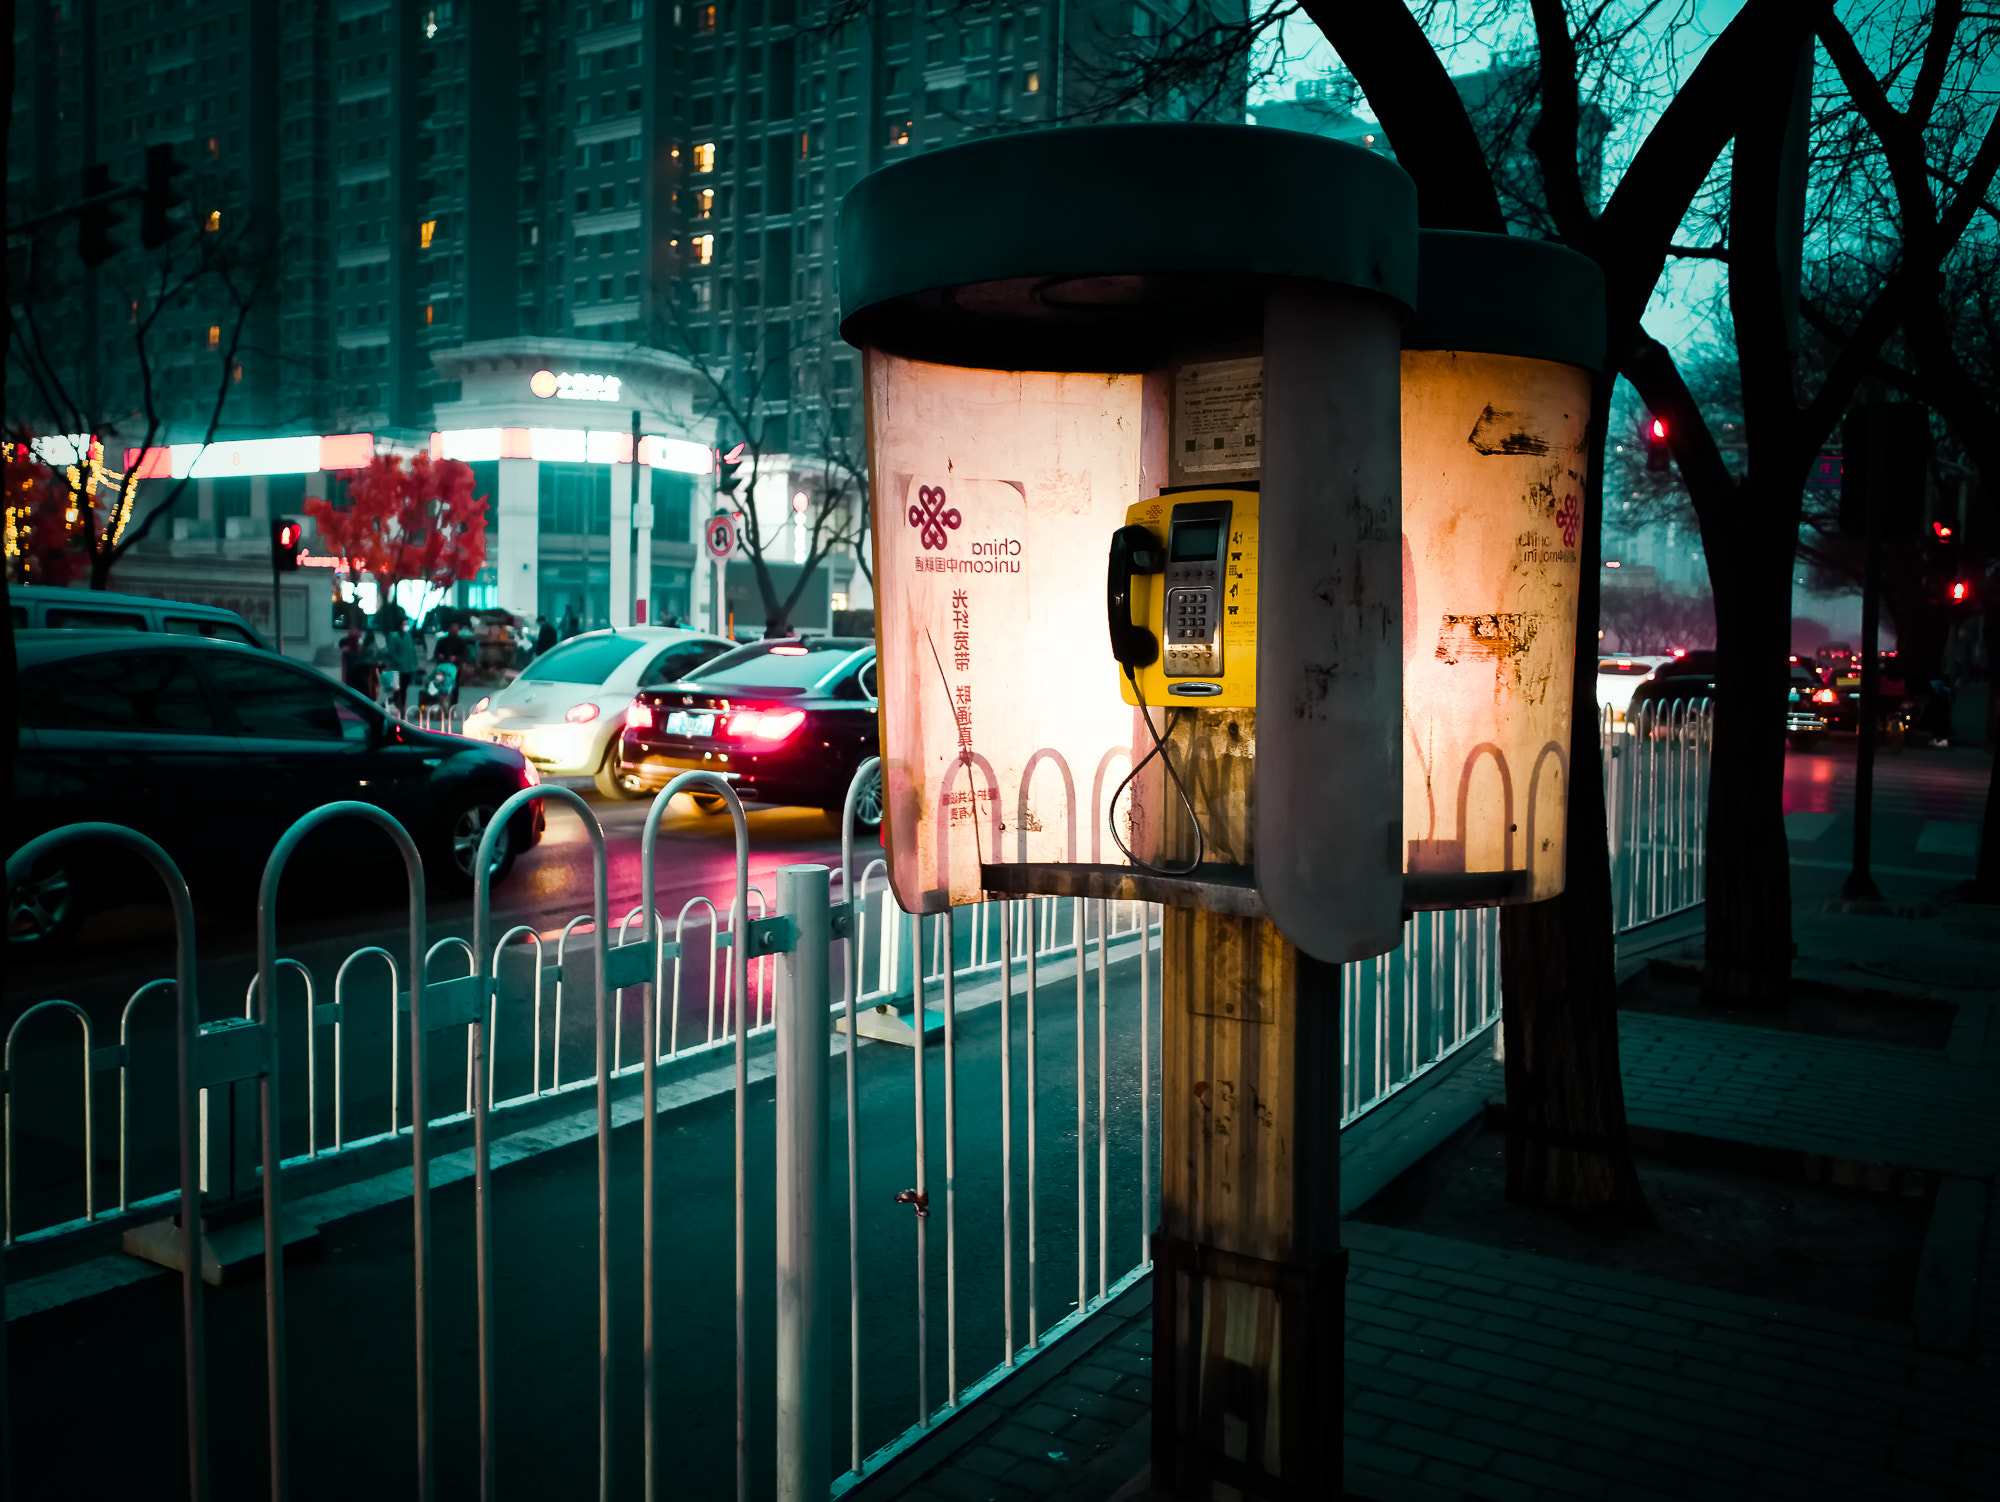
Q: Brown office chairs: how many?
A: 0